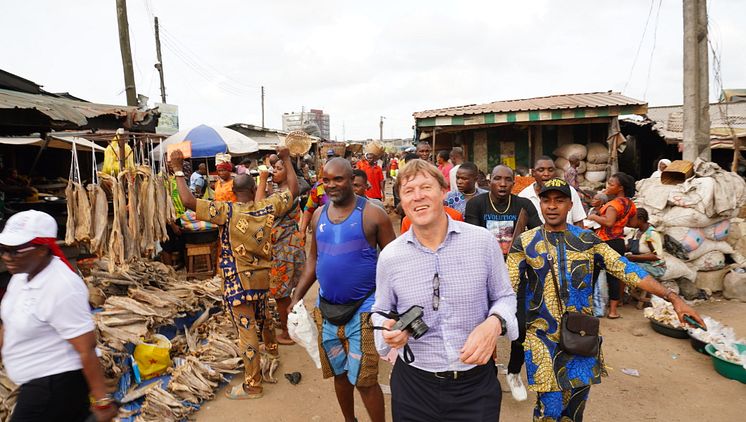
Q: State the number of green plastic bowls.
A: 1